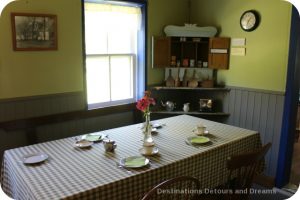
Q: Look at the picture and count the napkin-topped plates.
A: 3